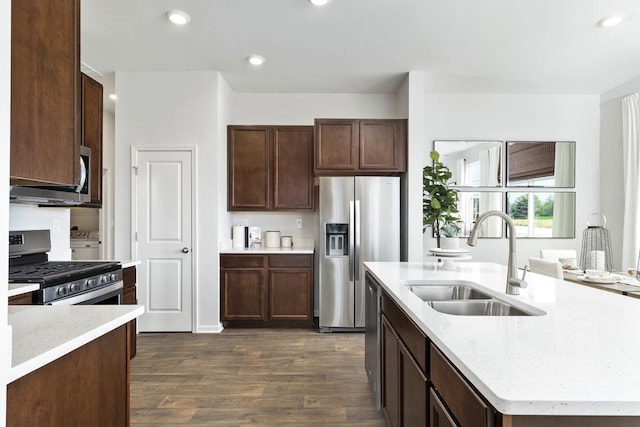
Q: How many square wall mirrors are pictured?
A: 4